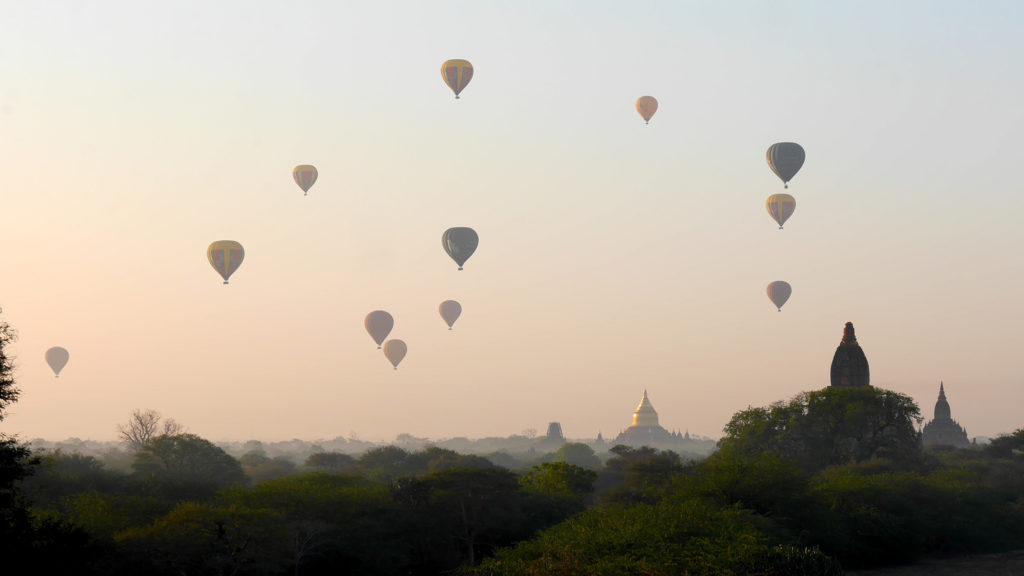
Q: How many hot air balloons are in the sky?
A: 12